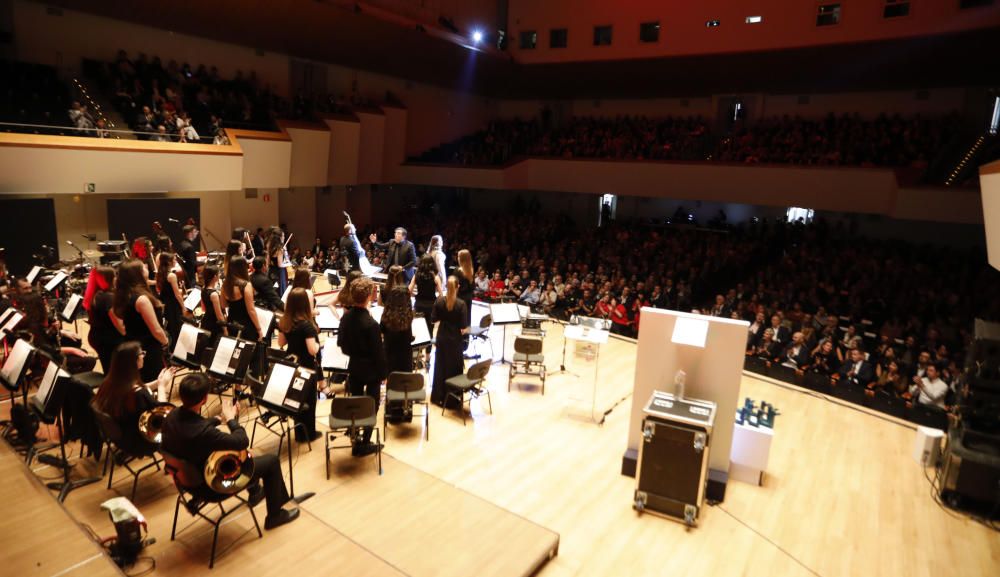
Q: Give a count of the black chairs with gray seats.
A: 5